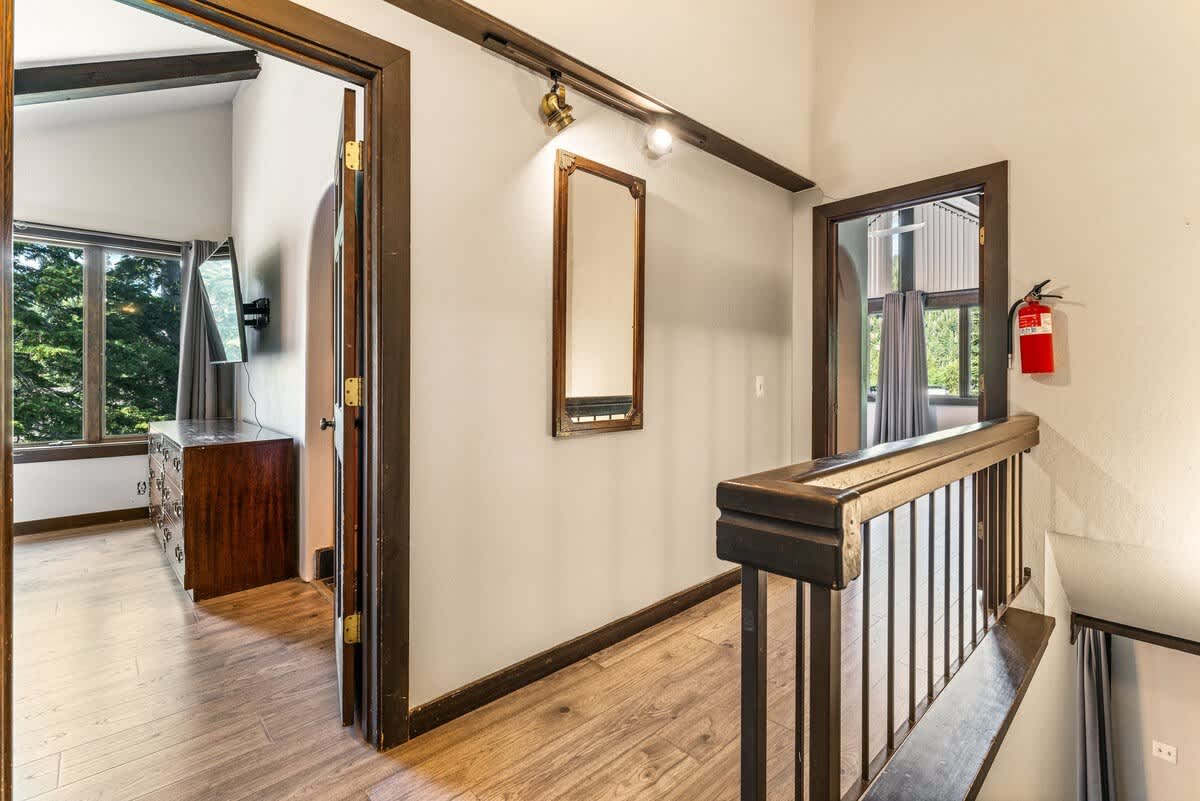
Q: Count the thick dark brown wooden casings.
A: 2